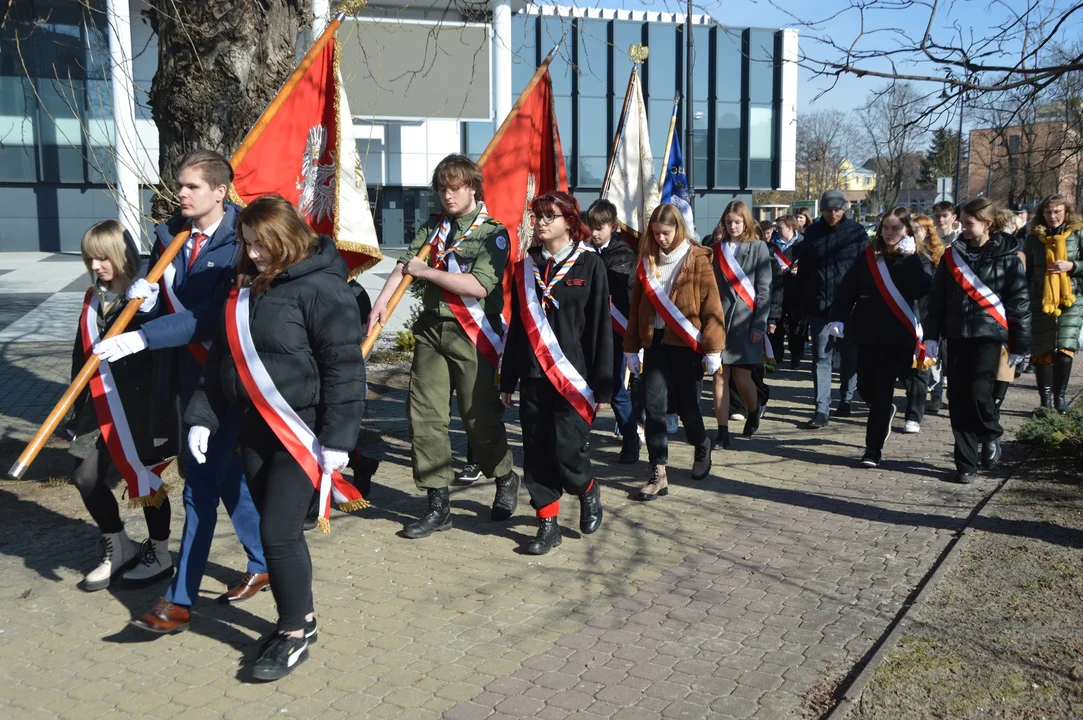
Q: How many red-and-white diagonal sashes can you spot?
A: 11